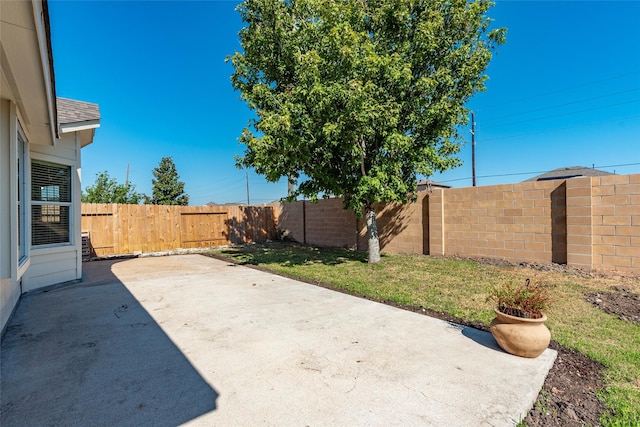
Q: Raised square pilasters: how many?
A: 2